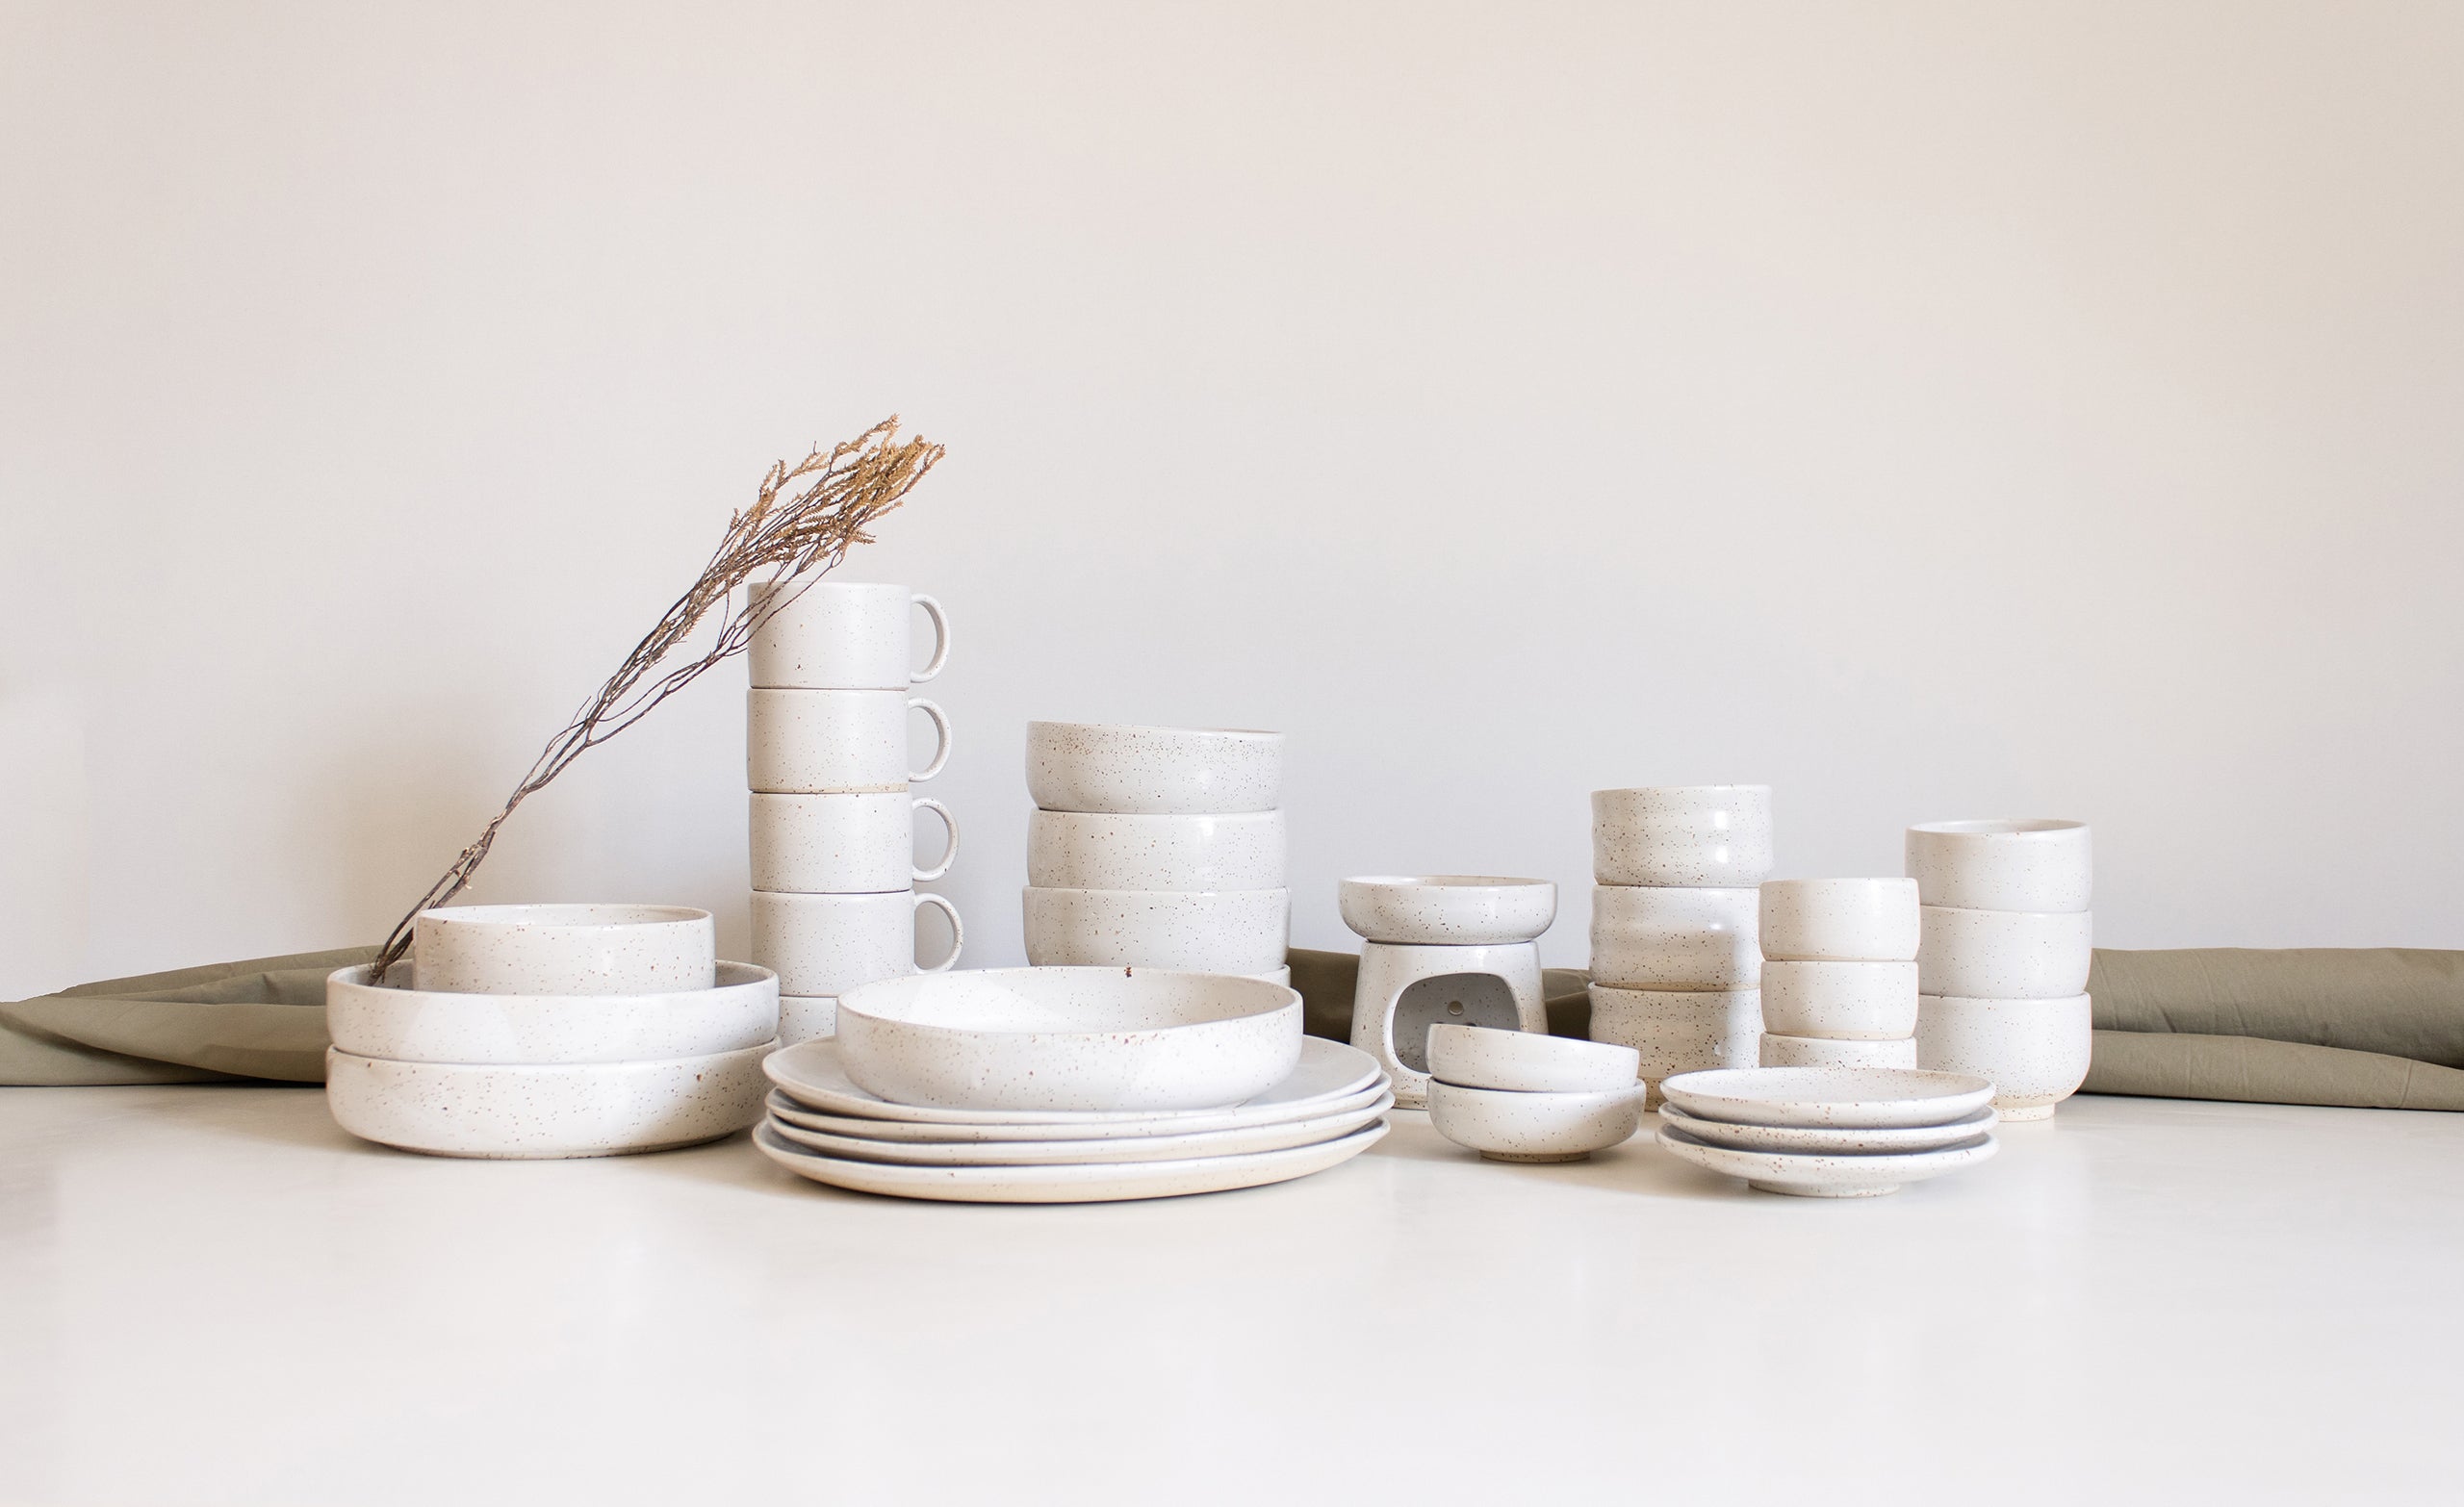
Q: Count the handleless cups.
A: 9